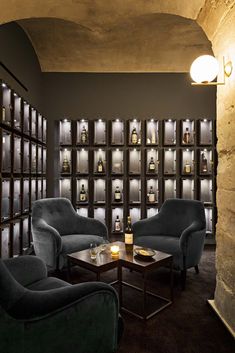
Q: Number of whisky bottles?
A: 13